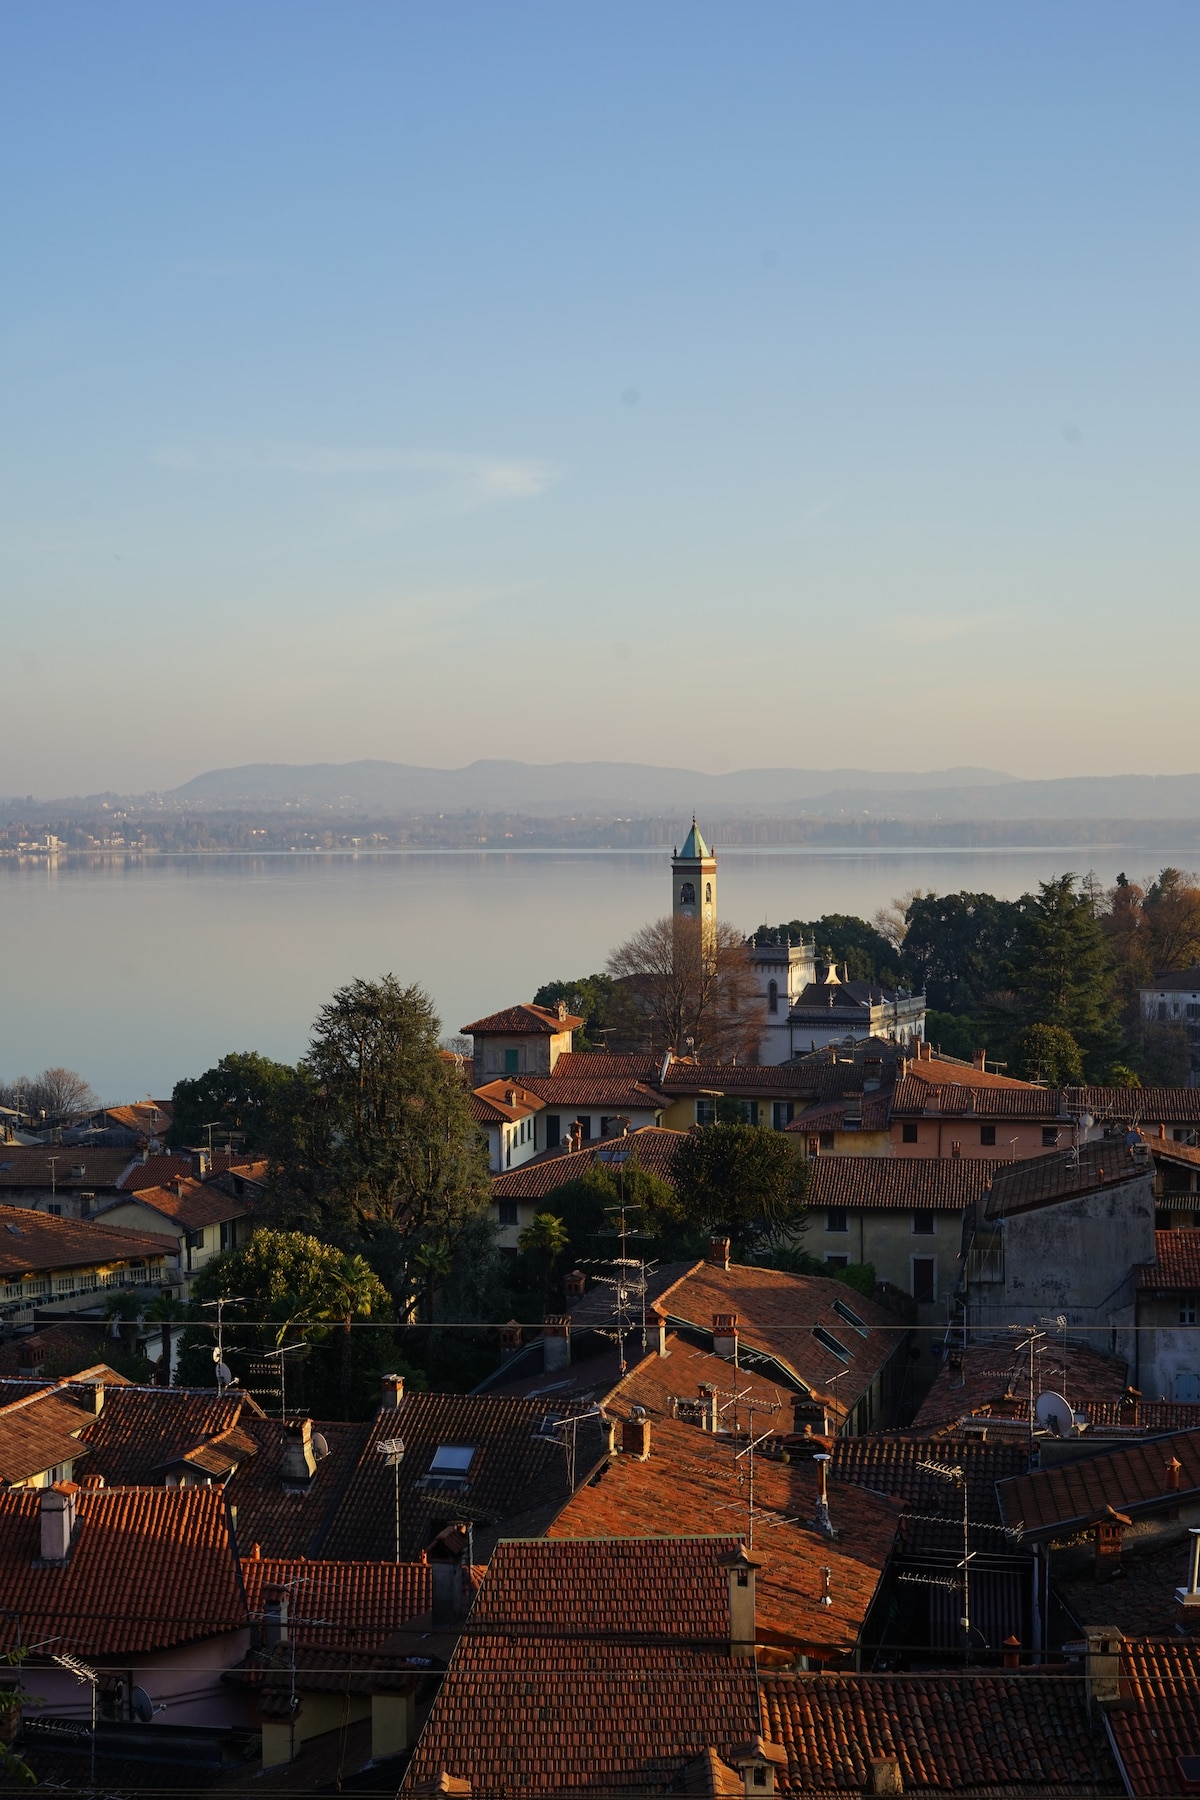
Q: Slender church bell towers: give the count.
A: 1